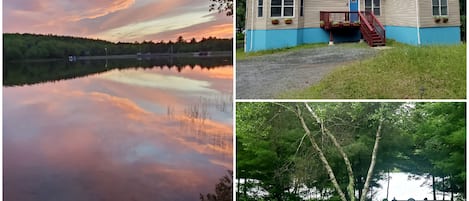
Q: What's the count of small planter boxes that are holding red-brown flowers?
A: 4